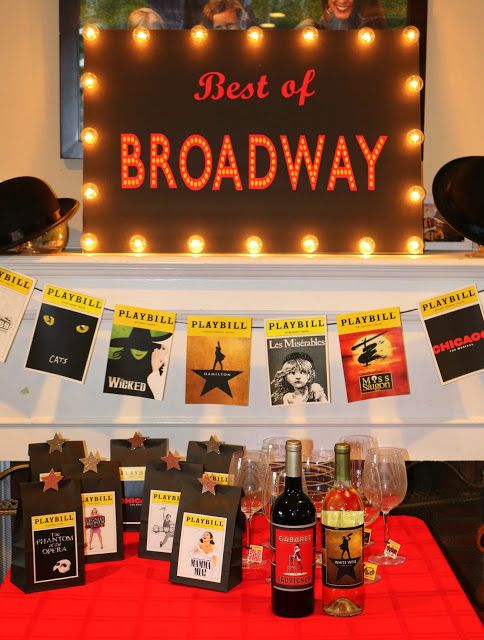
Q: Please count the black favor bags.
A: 7